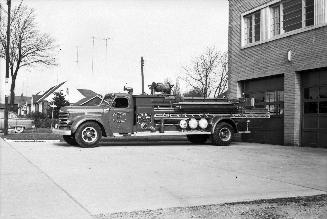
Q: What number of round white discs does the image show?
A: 3